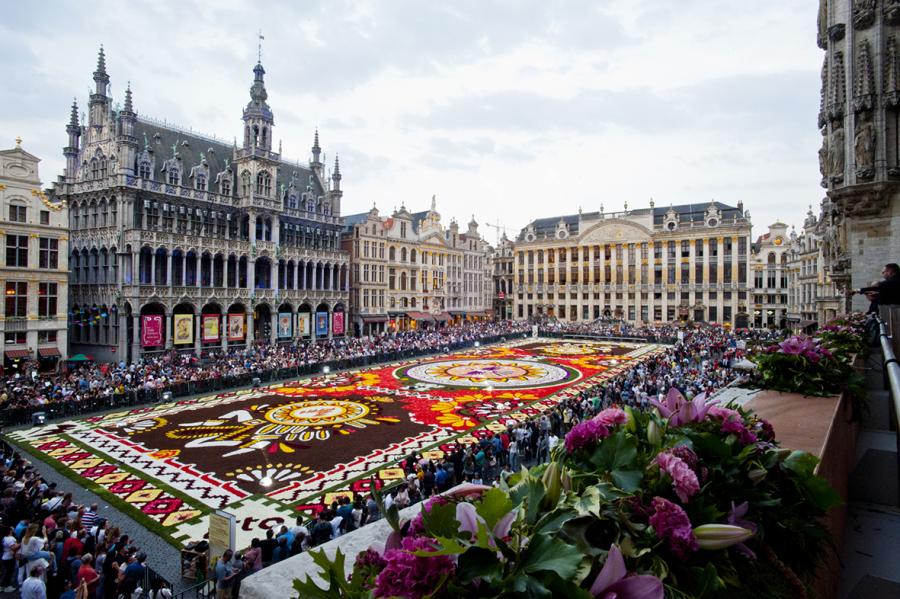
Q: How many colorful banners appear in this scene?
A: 8